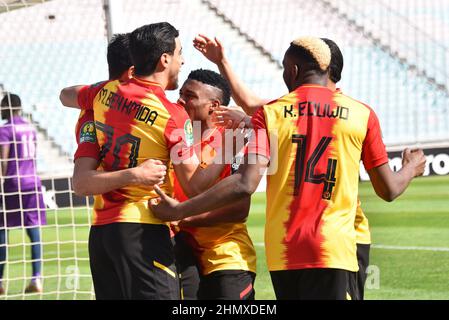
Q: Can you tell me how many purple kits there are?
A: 1